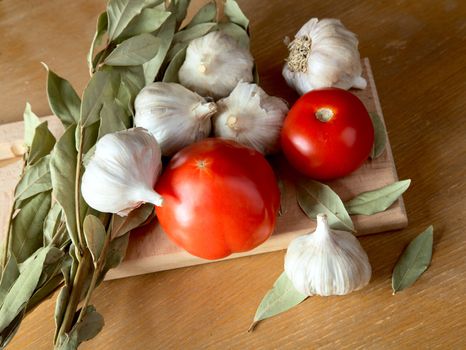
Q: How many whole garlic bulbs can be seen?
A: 6